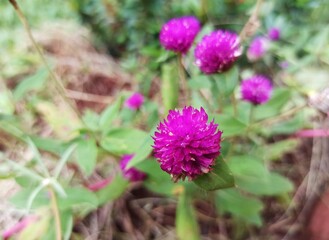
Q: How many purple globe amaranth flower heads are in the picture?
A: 8